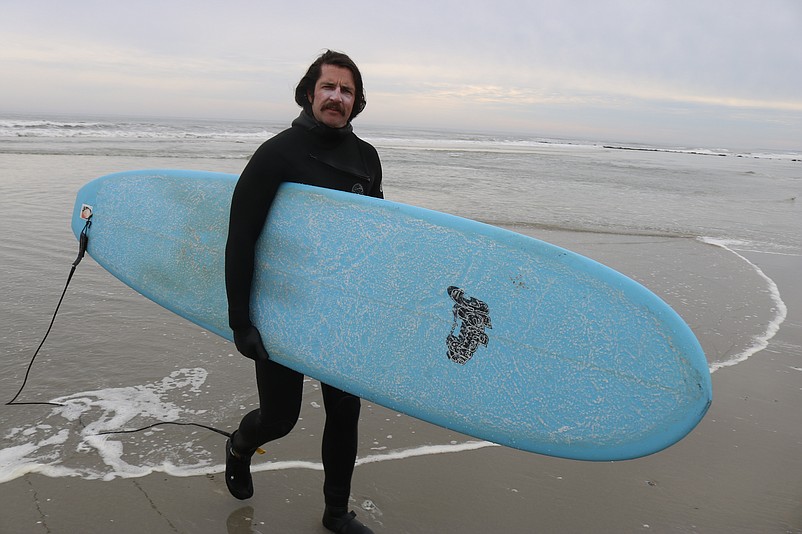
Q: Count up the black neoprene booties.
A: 2